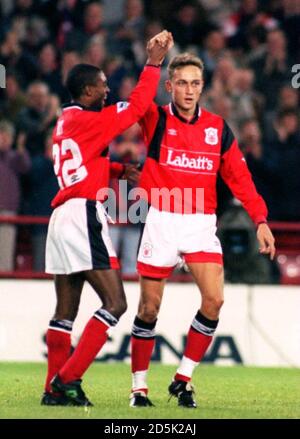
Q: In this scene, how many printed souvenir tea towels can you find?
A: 0